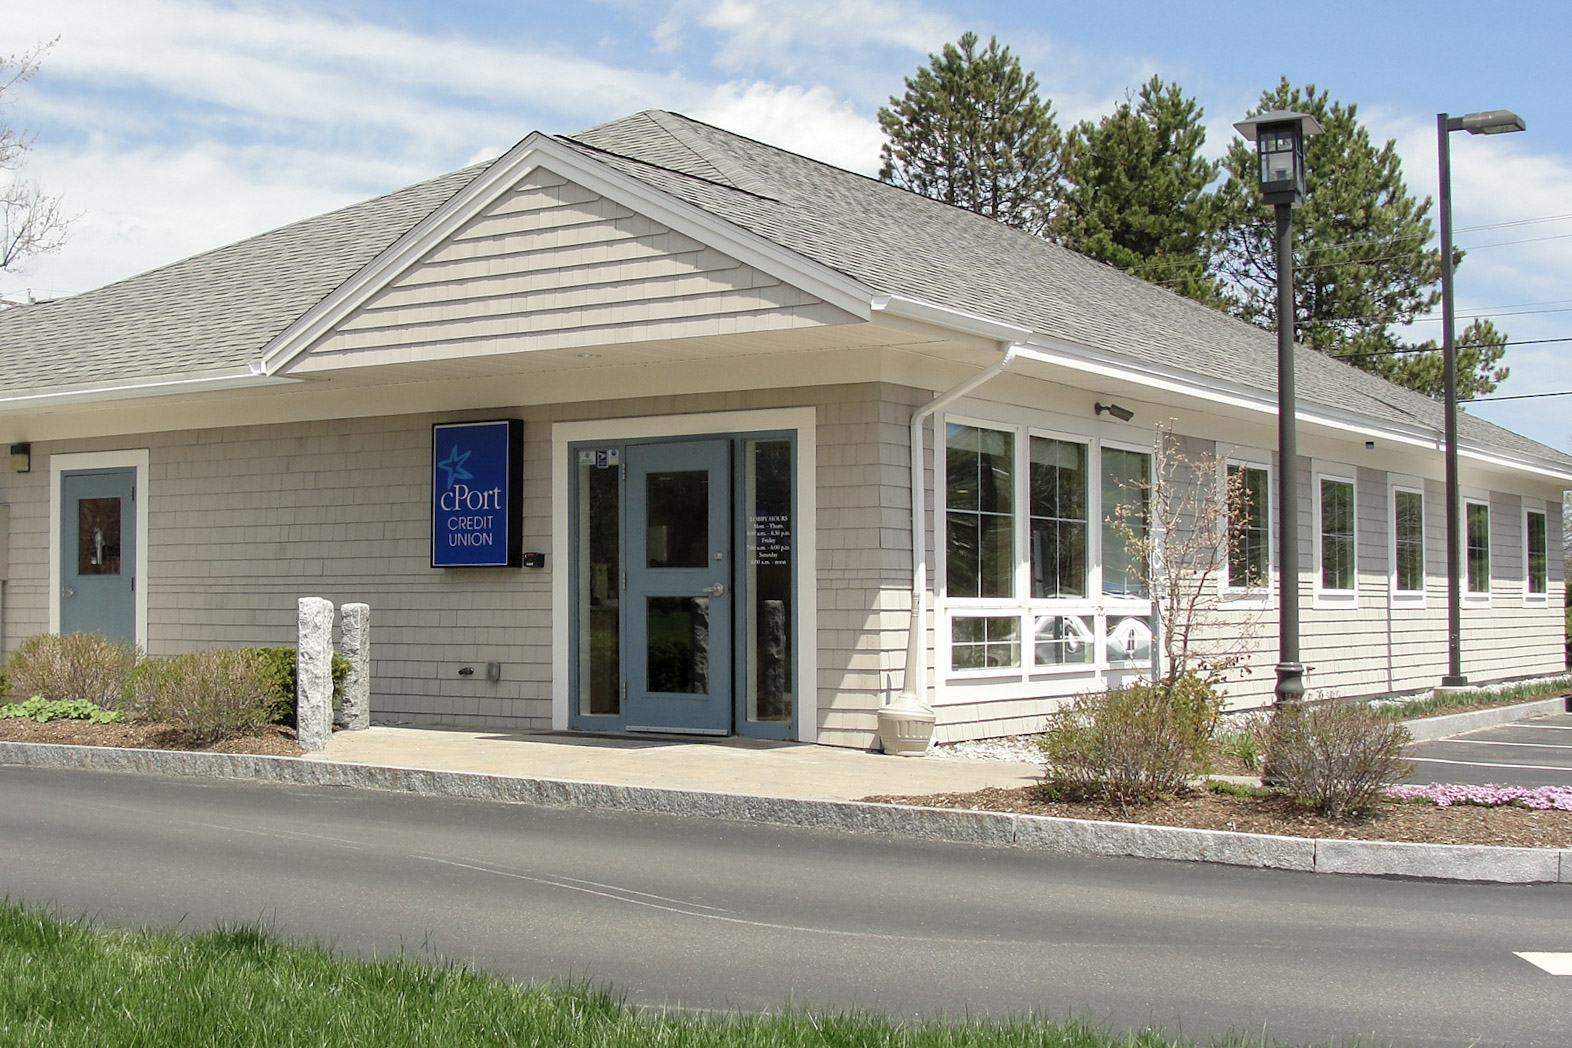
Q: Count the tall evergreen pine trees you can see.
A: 3